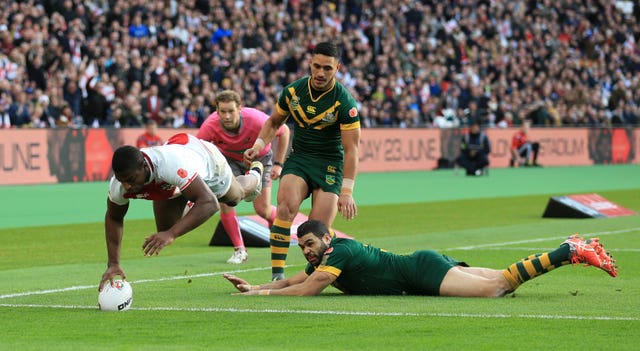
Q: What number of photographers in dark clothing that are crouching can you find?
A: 1